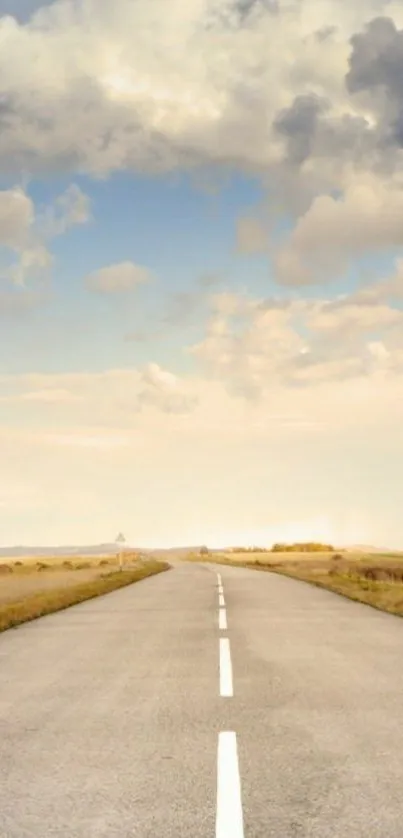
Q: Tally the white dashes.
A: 6